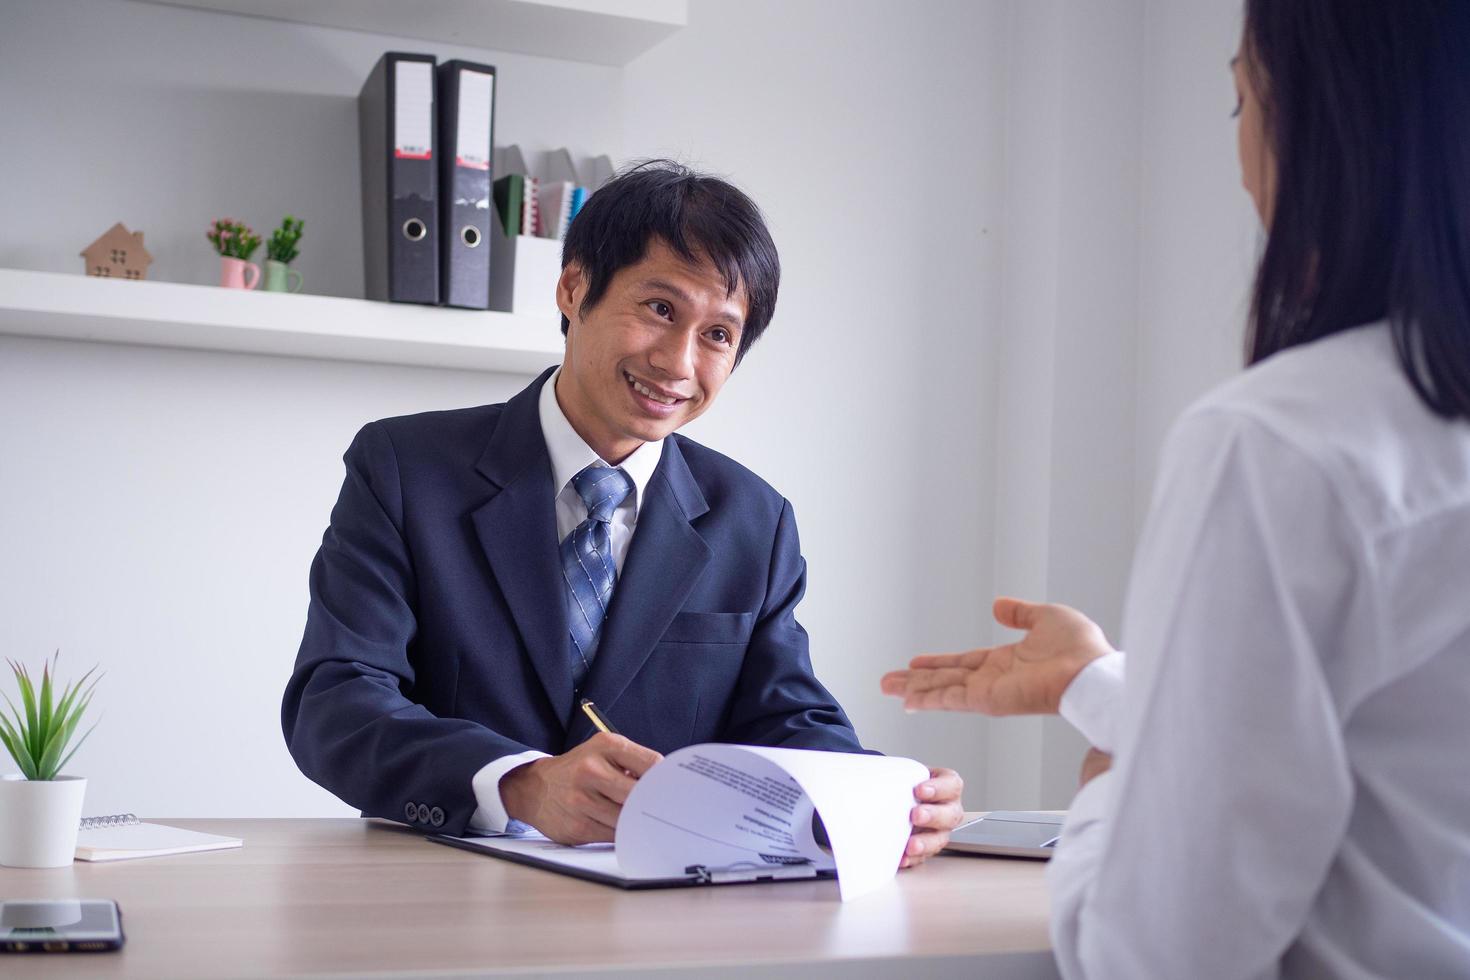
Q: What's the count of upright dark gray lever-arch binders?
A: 2